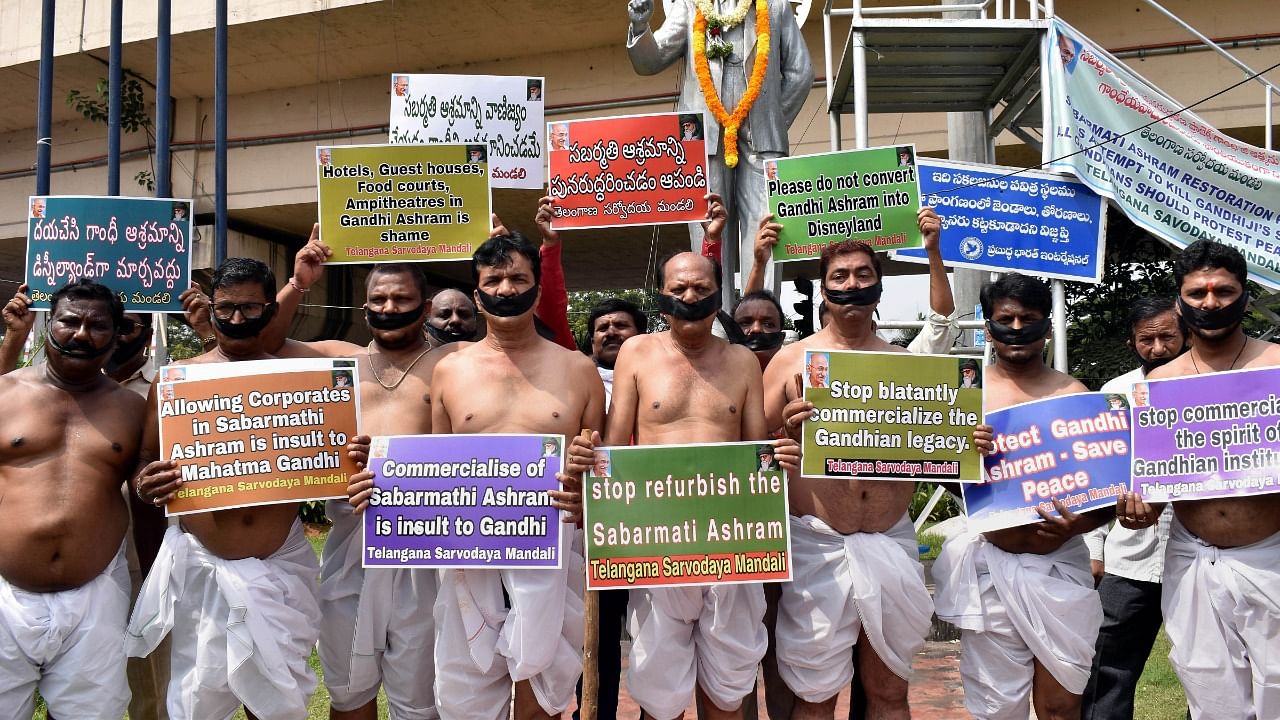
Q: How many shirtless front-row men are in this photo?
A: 8